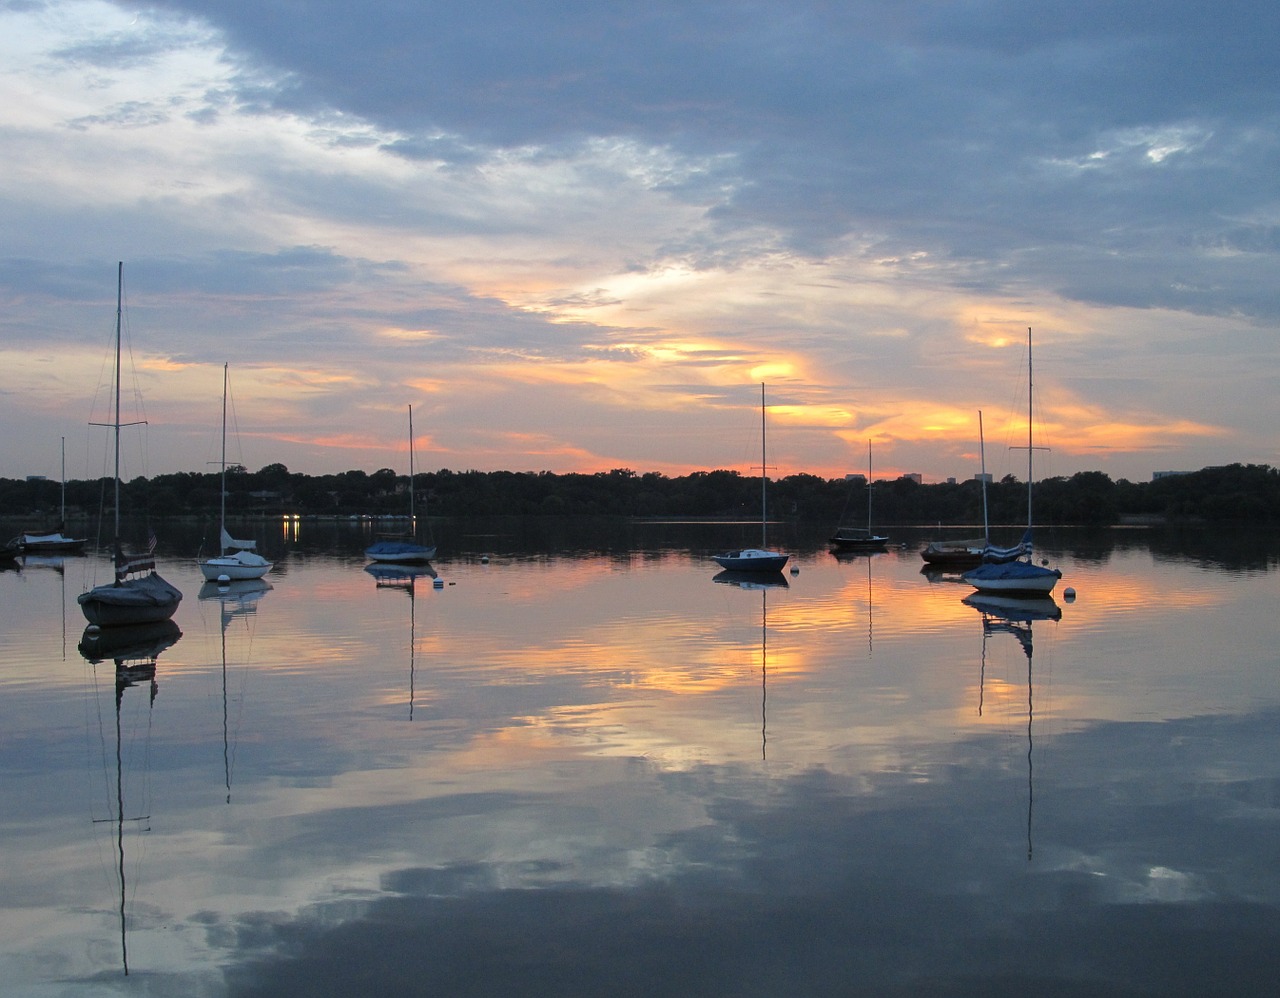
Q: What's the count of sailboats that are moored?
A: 8